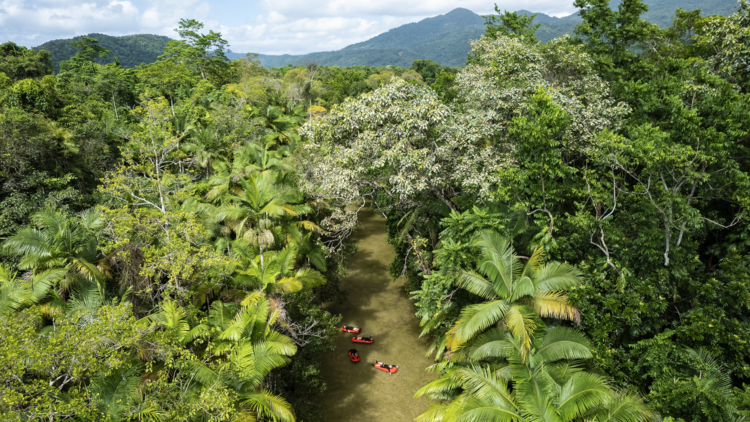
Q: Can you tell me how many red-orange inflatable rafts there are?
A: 4